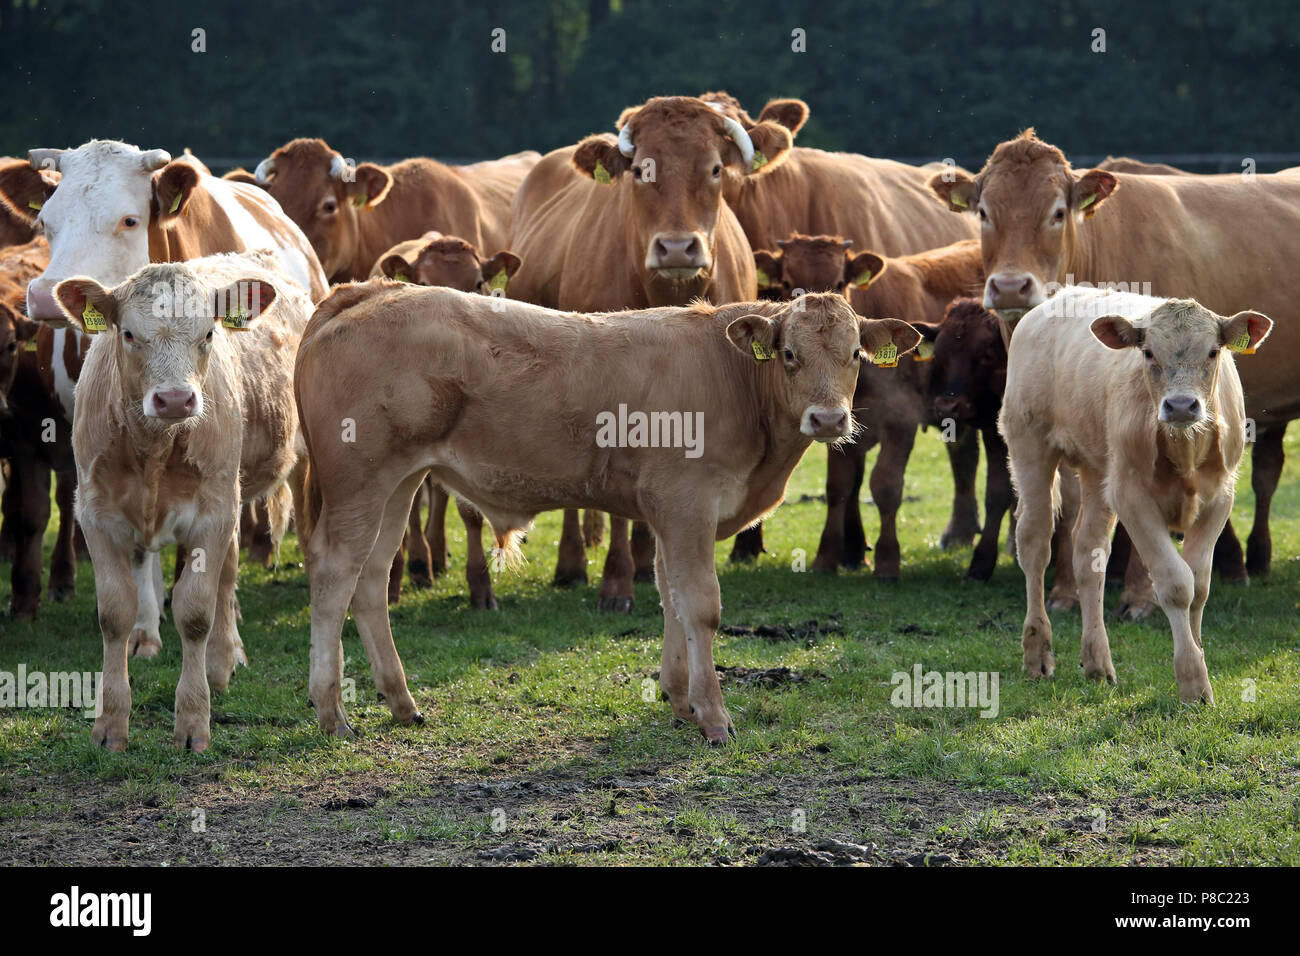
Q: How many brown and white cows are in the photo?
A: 1